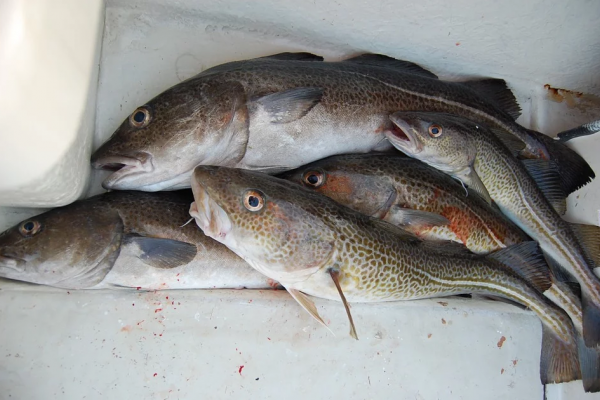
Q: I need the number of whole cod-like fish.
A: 5